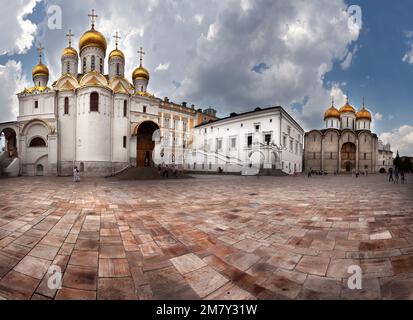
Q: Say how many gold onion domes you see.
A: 8